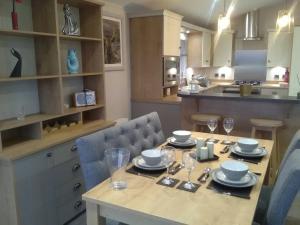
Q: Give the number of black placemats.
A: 4